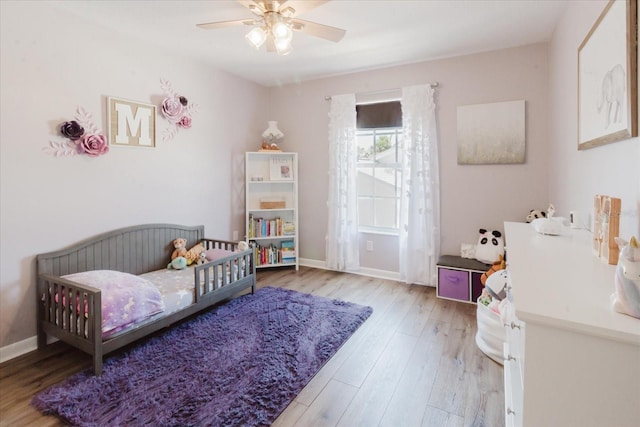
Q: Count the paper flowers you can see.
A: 5